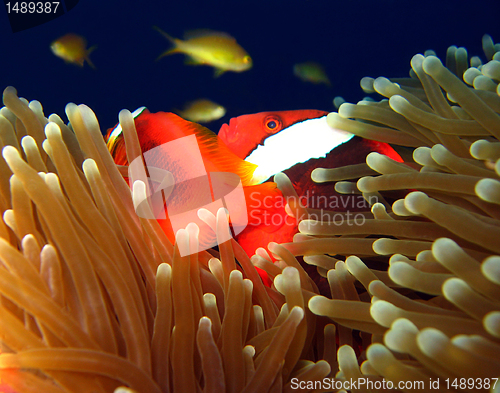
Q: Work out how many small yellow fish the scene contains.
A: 4